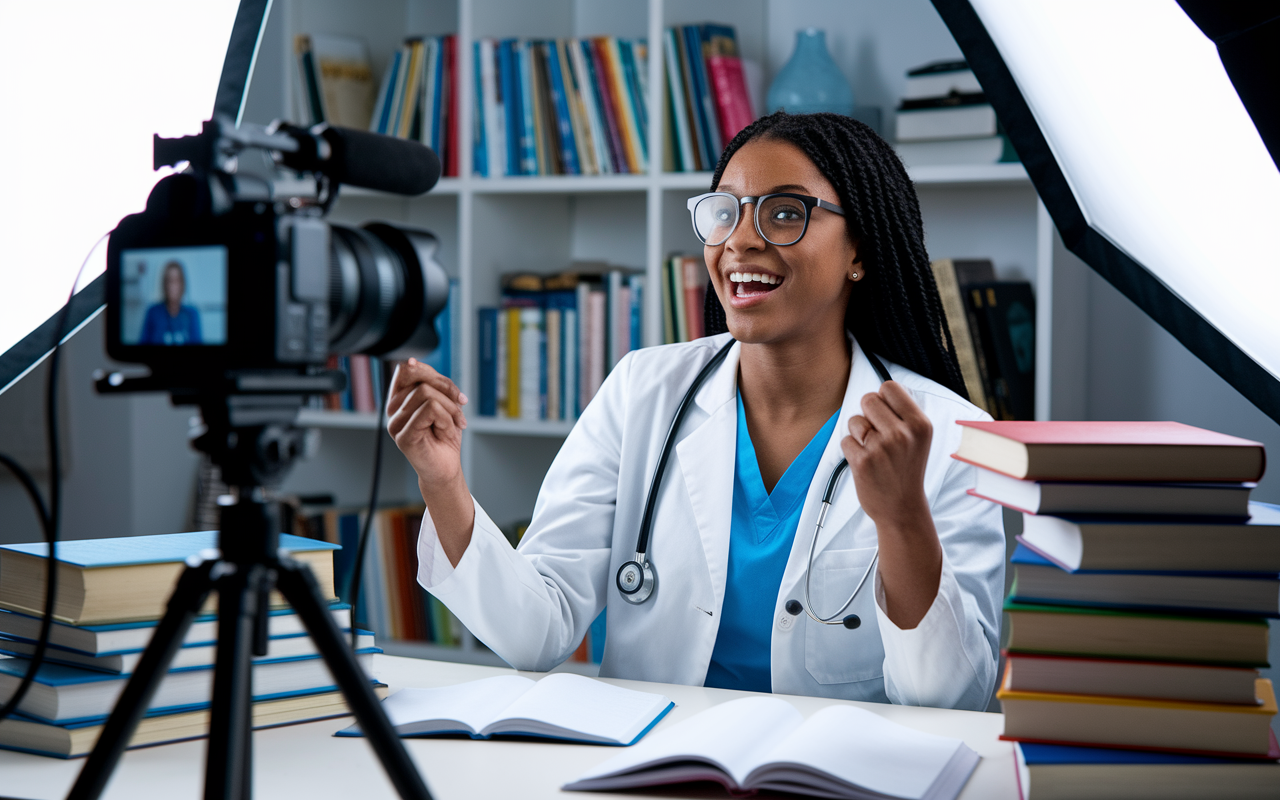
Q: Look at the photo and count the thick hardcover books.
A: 13